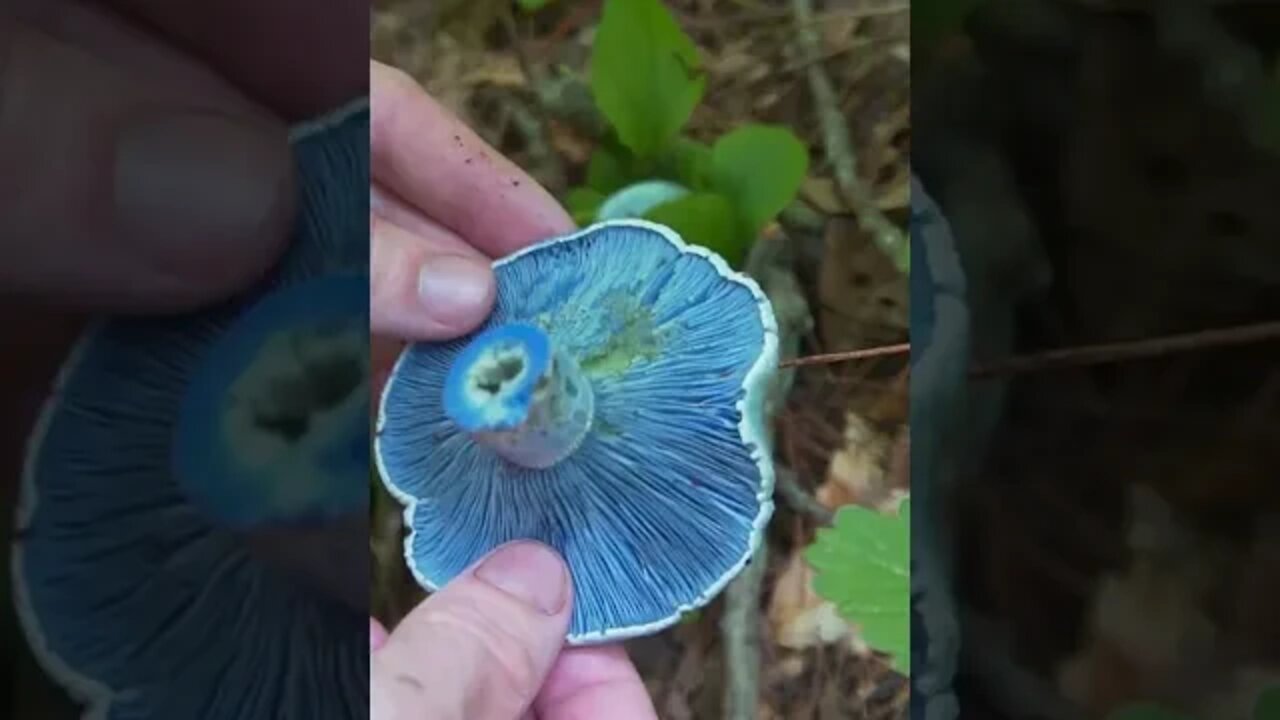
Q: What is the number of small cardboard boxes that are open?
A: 0